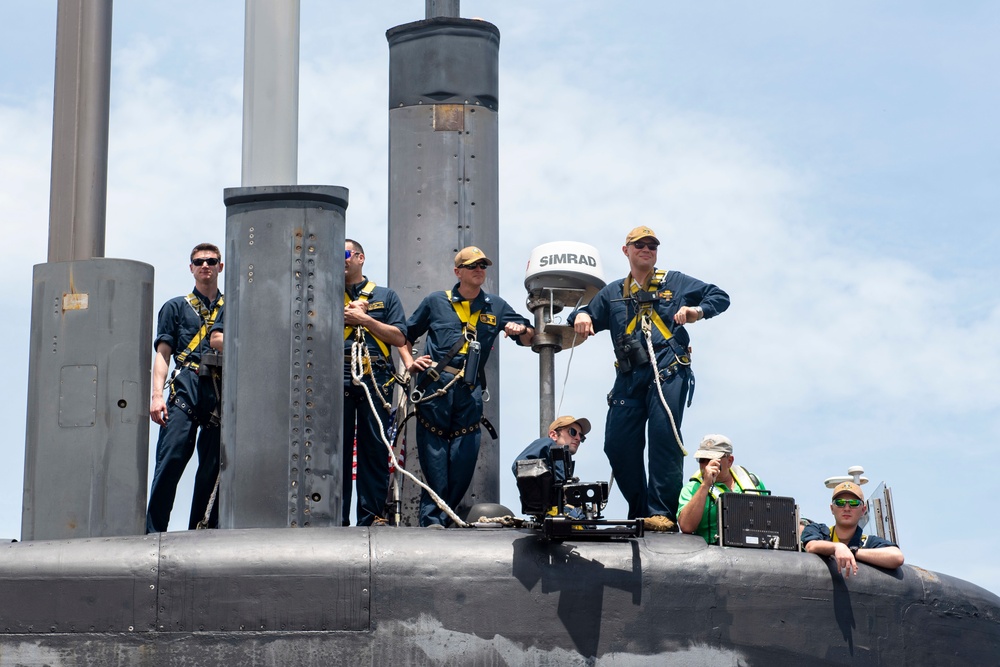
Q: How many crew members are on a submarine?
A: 7